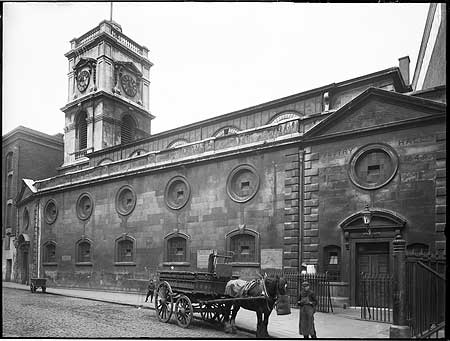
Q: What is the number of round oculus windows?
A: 7